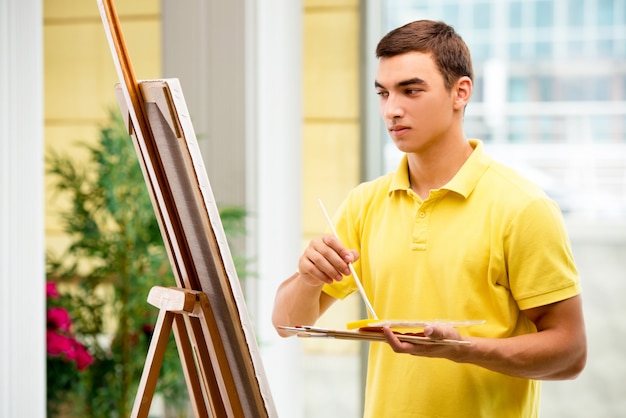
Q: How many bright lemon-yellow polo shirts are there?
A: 1